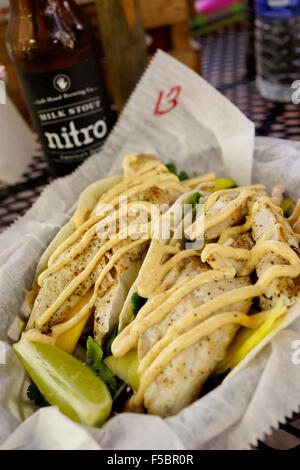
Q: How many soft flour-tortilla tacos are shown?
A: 2